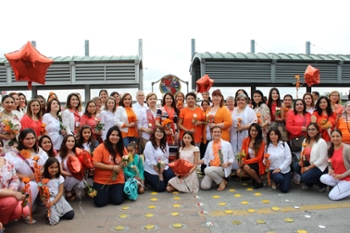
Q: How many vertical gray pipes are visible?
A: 6